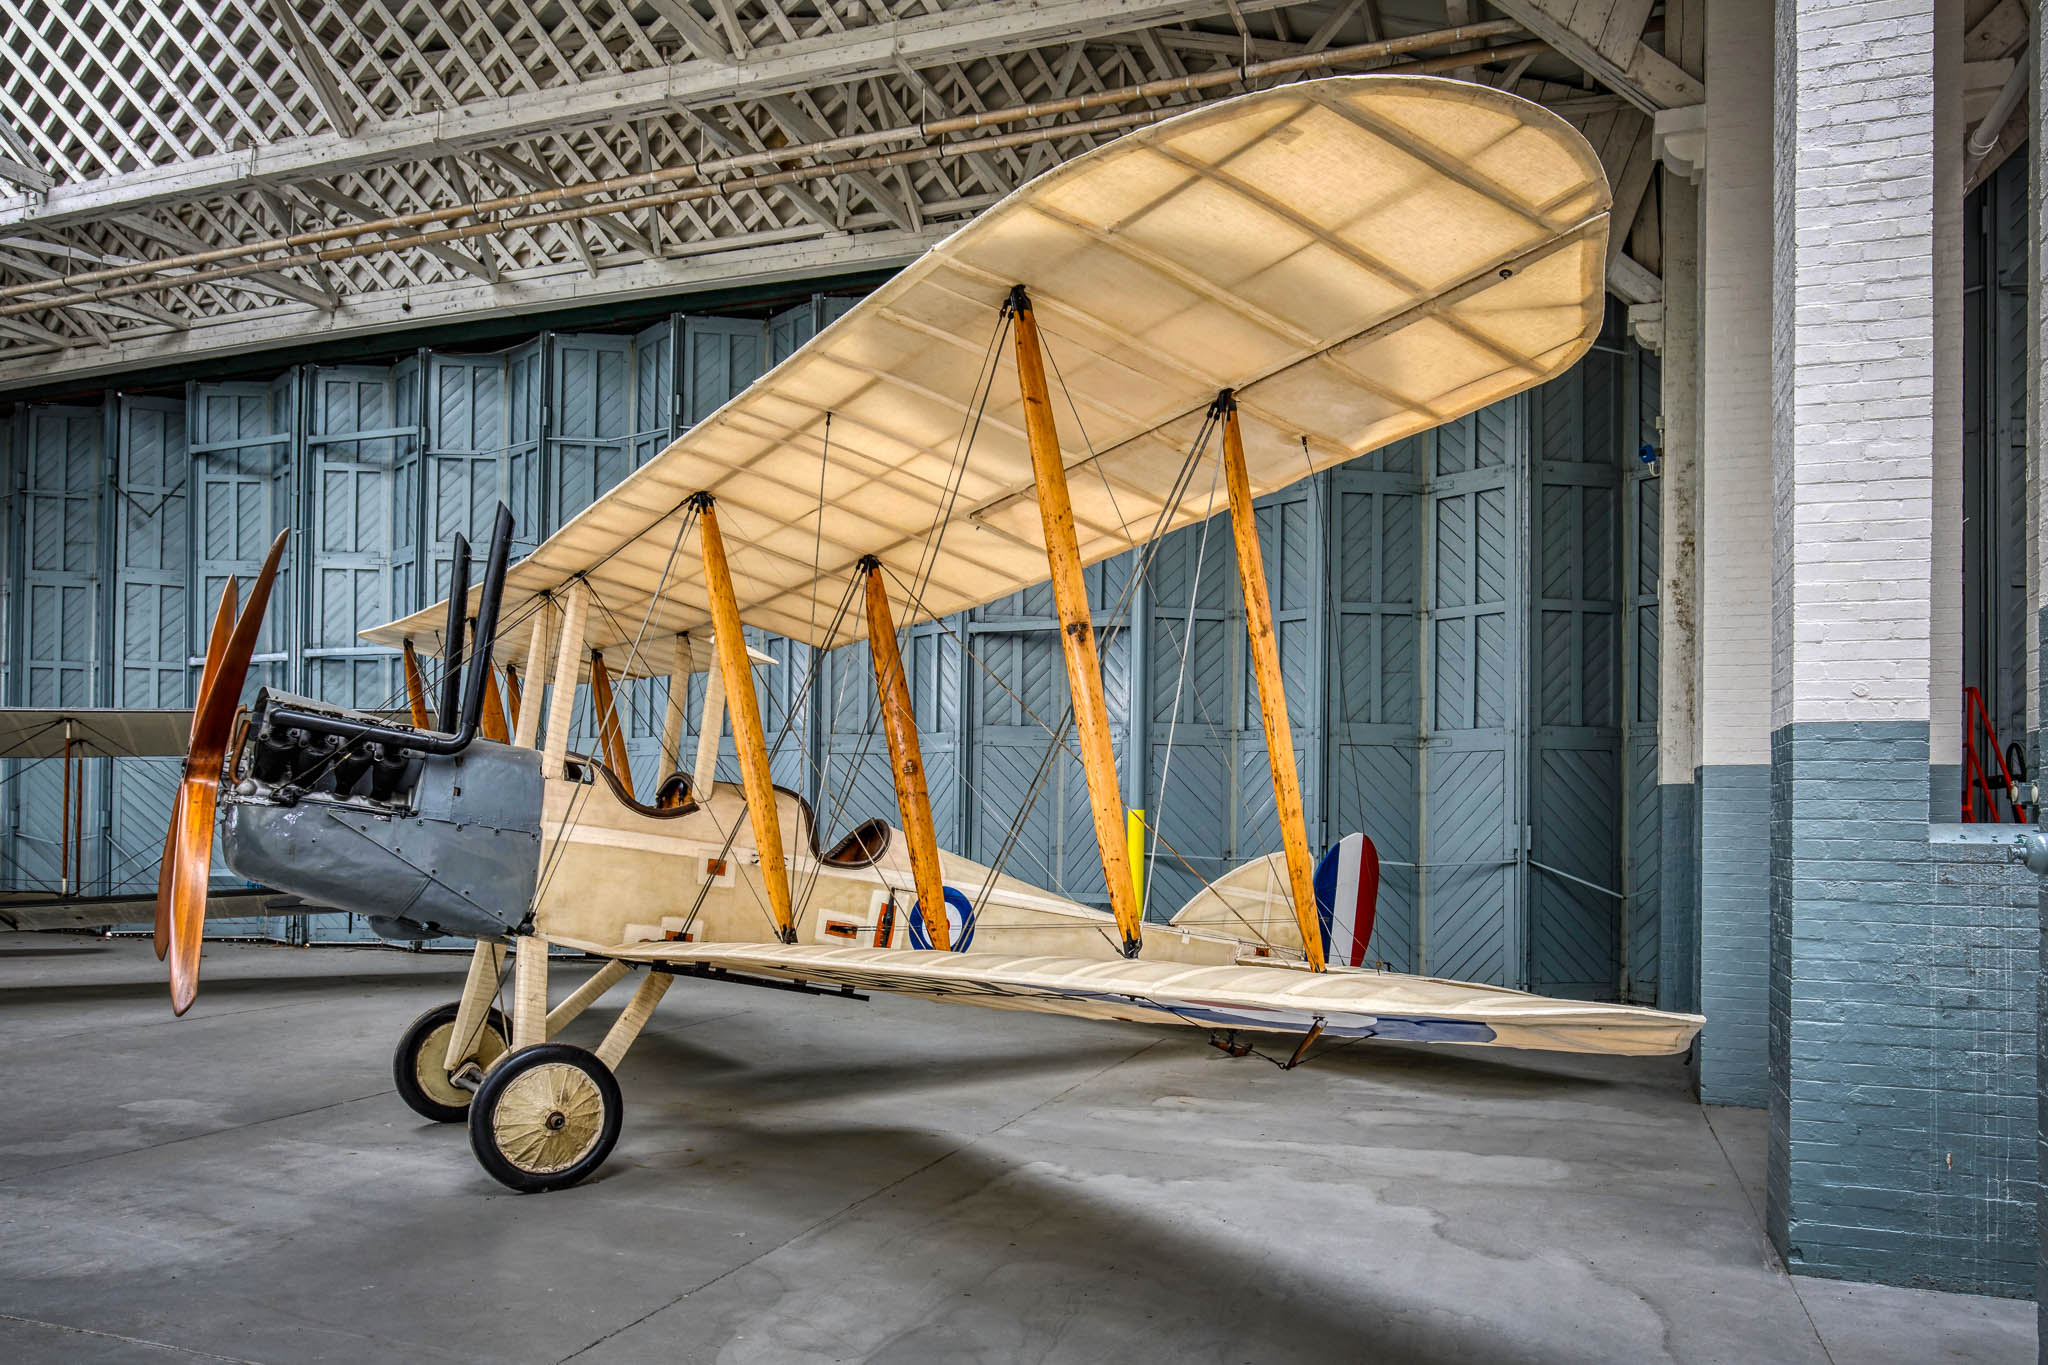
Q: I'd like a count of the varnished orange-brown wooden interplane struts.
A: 8